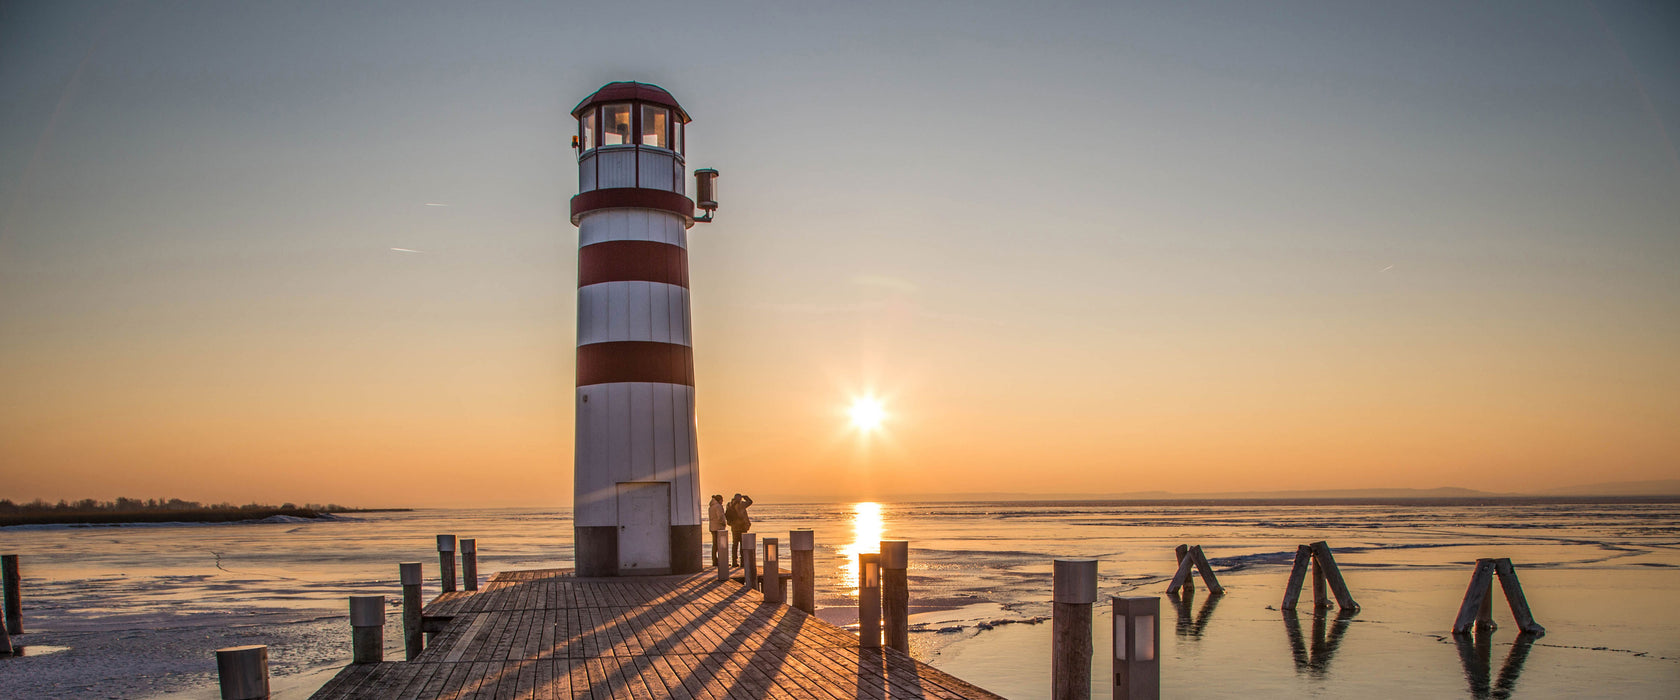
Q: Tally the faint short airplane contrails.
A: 3